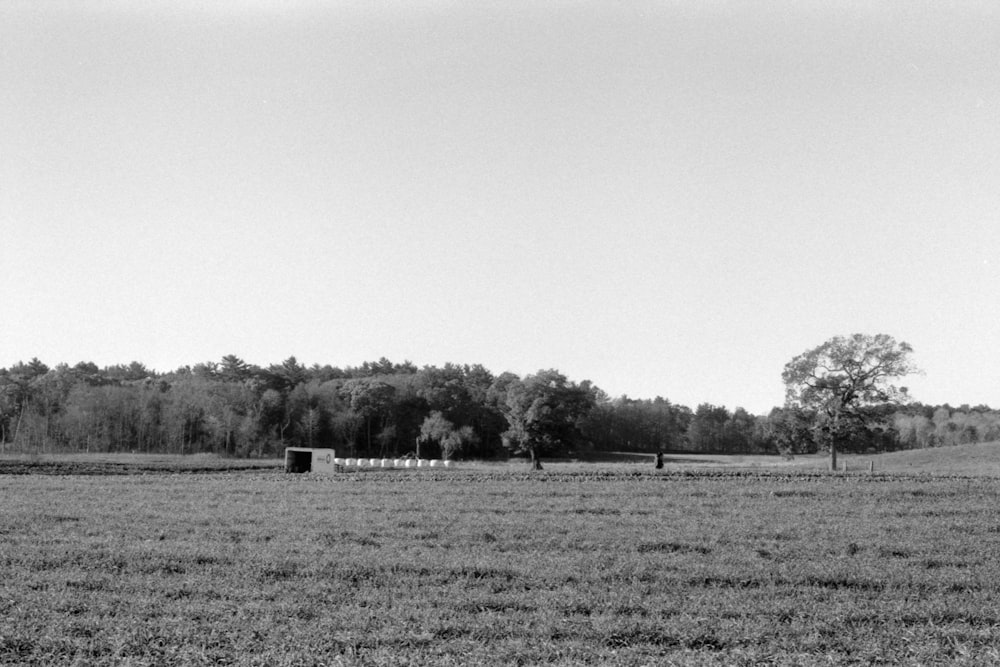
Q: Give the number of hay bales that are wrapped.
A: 10